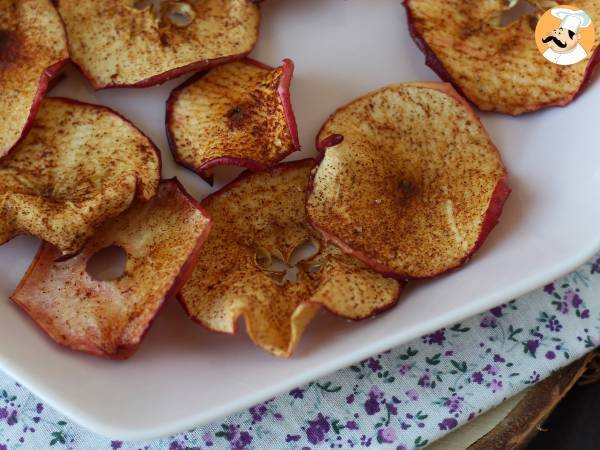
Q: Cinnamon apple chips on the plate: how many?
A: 8